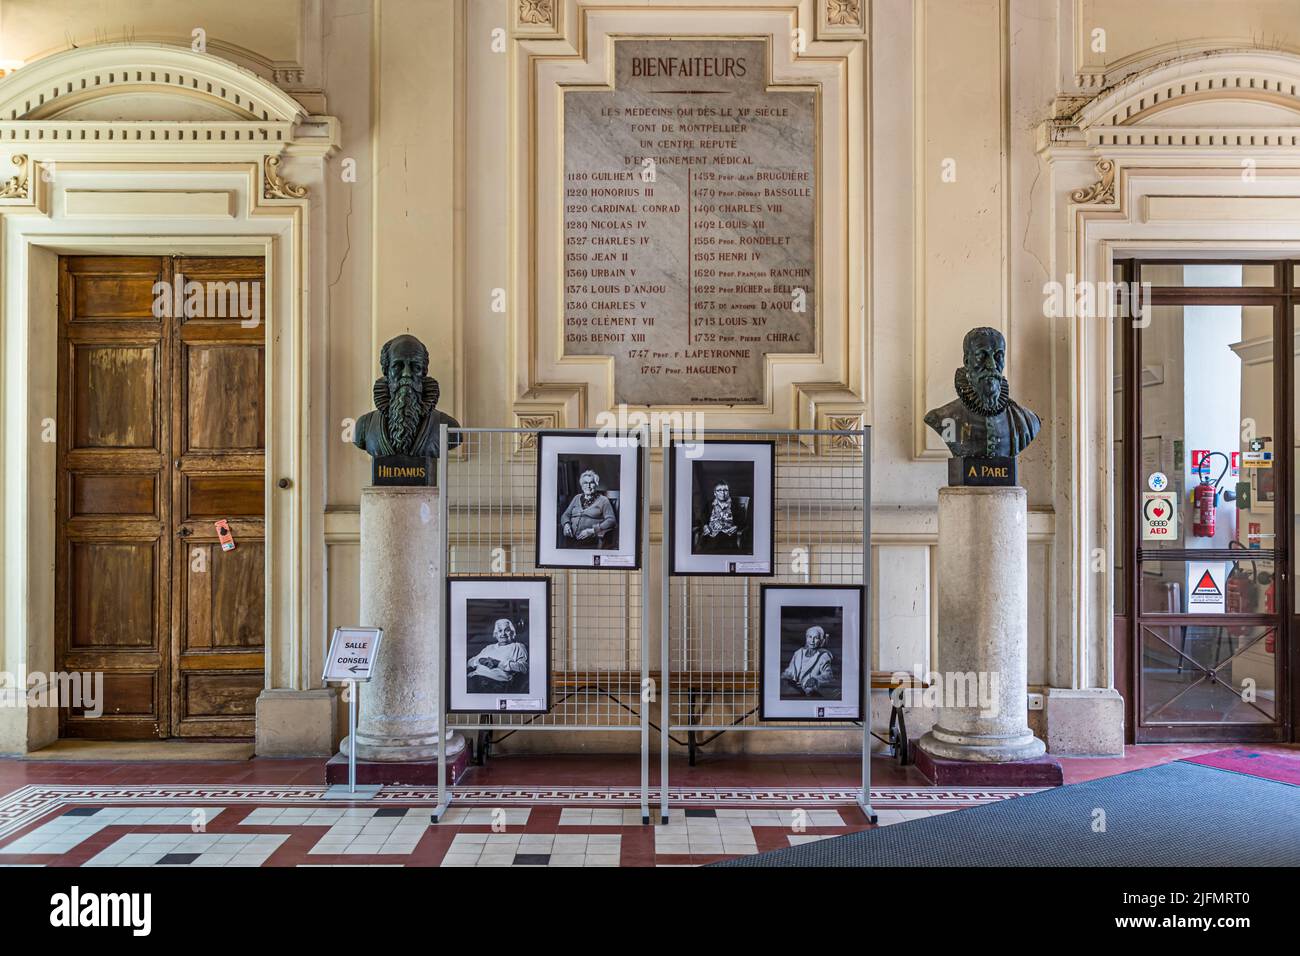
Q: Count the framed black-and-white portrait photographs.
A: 4